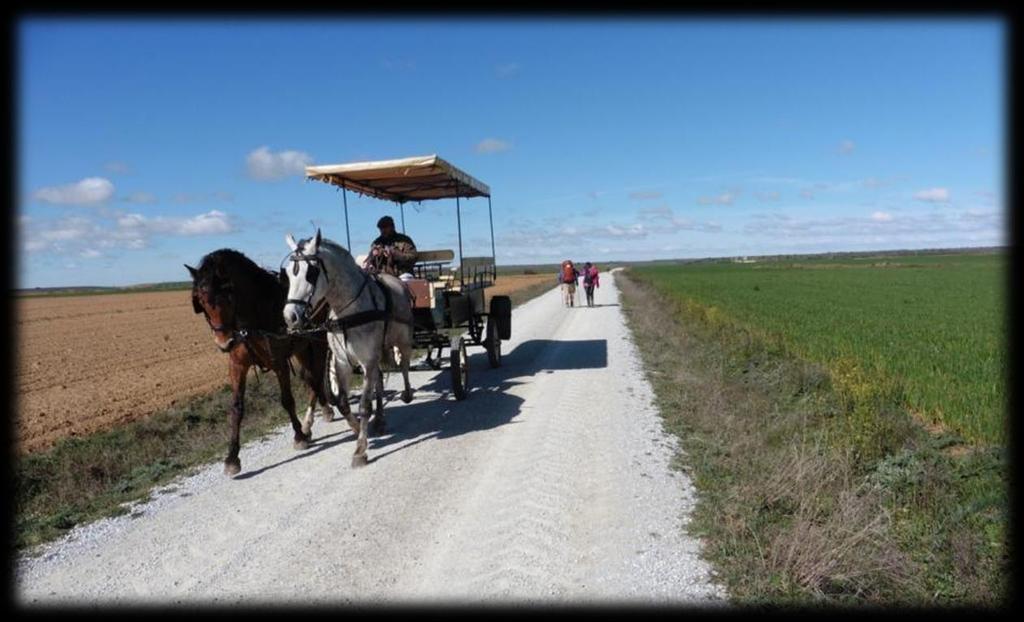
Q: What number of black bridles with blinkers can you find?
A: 2